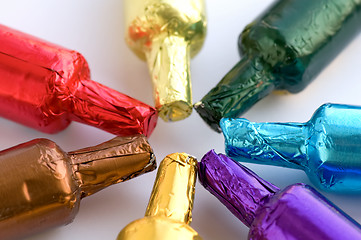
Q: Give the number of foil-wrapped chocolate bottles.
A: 7